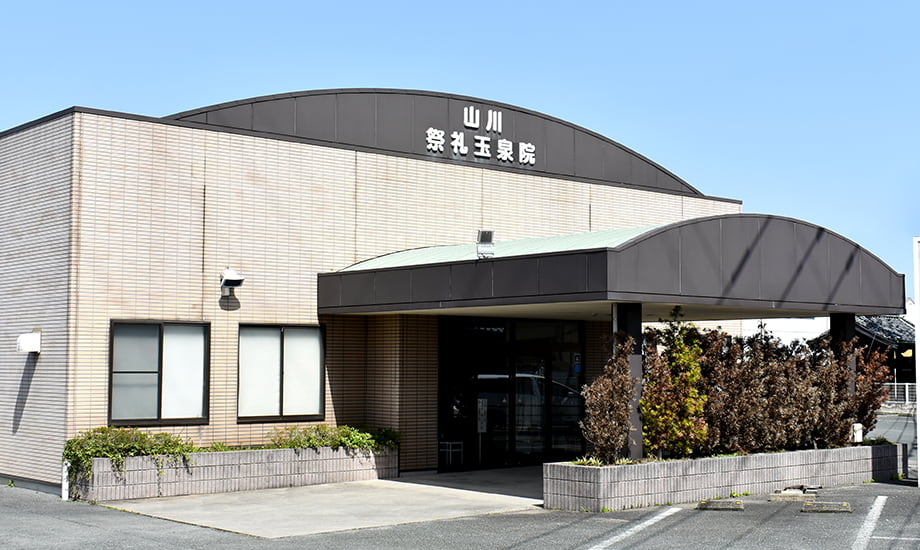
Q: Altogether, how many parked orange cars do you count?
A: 0